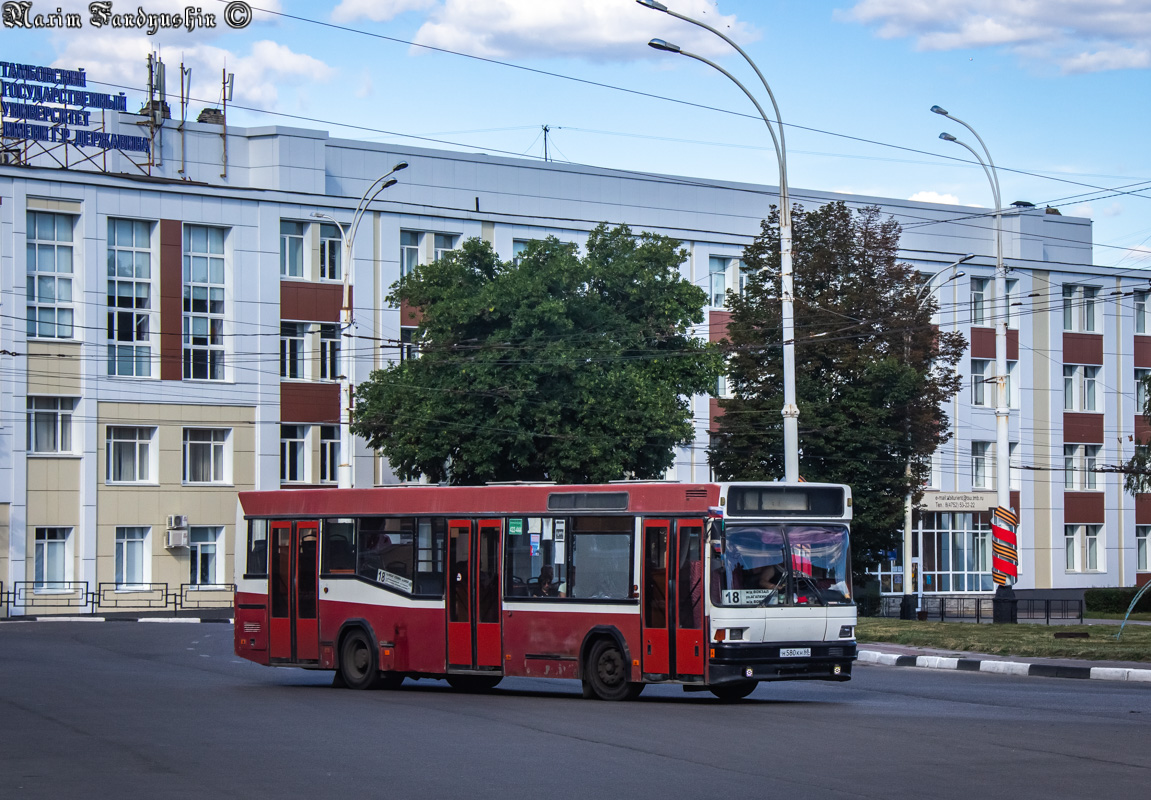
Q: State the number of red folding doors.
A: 3